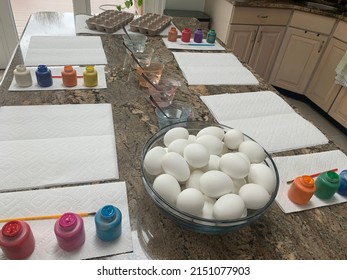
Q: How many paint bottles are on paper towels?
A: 14